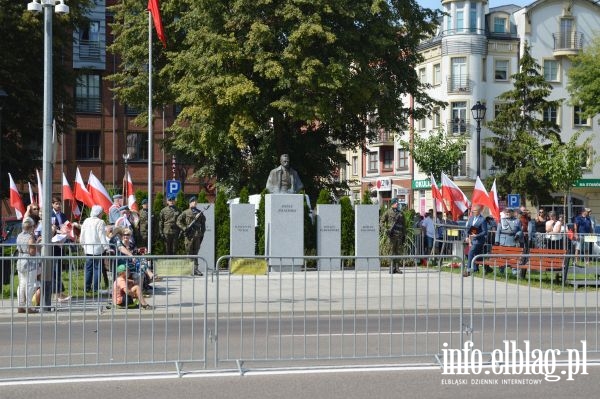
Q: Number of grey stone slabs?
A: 5